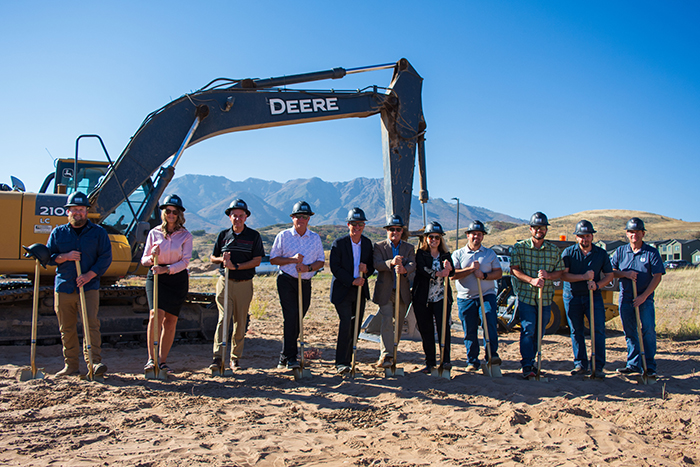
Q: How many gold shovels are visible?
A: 12